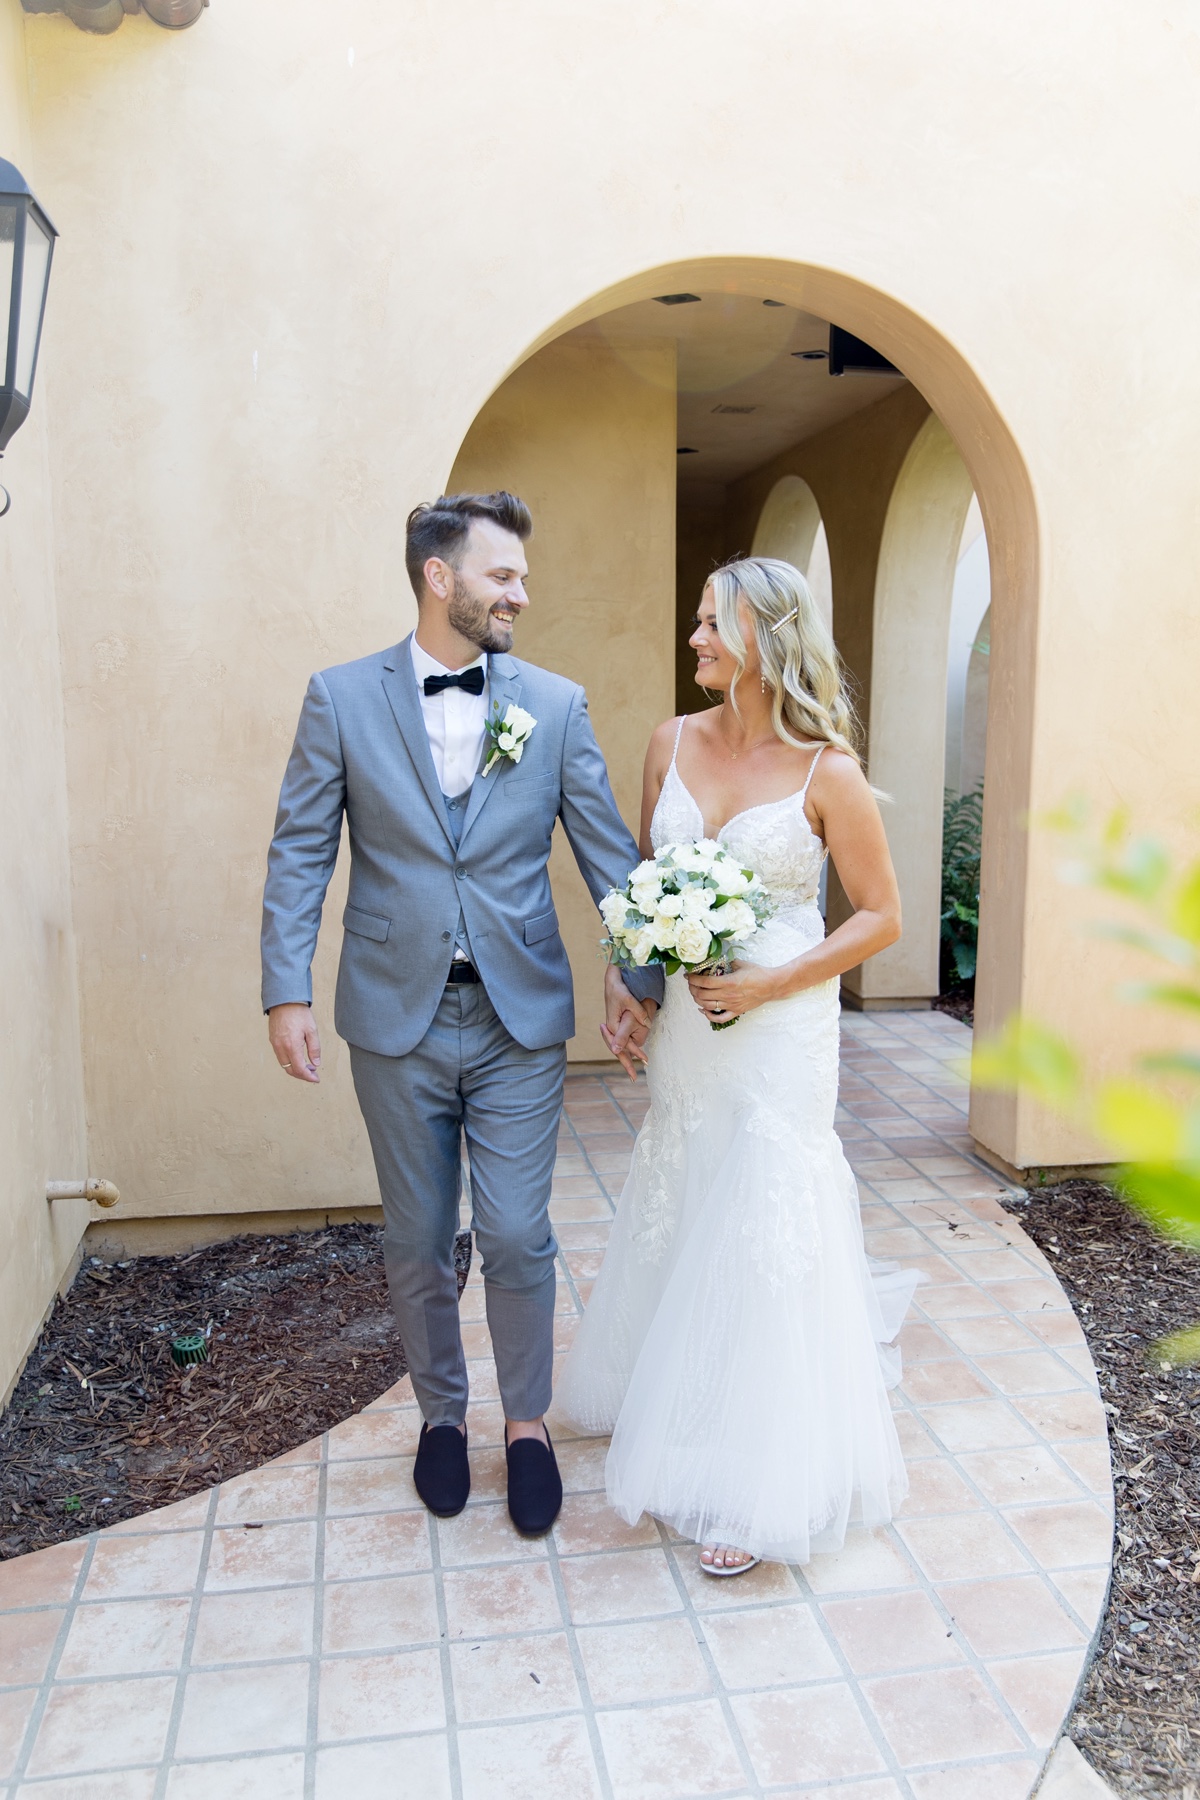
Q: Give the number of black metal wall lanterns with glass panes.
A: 1